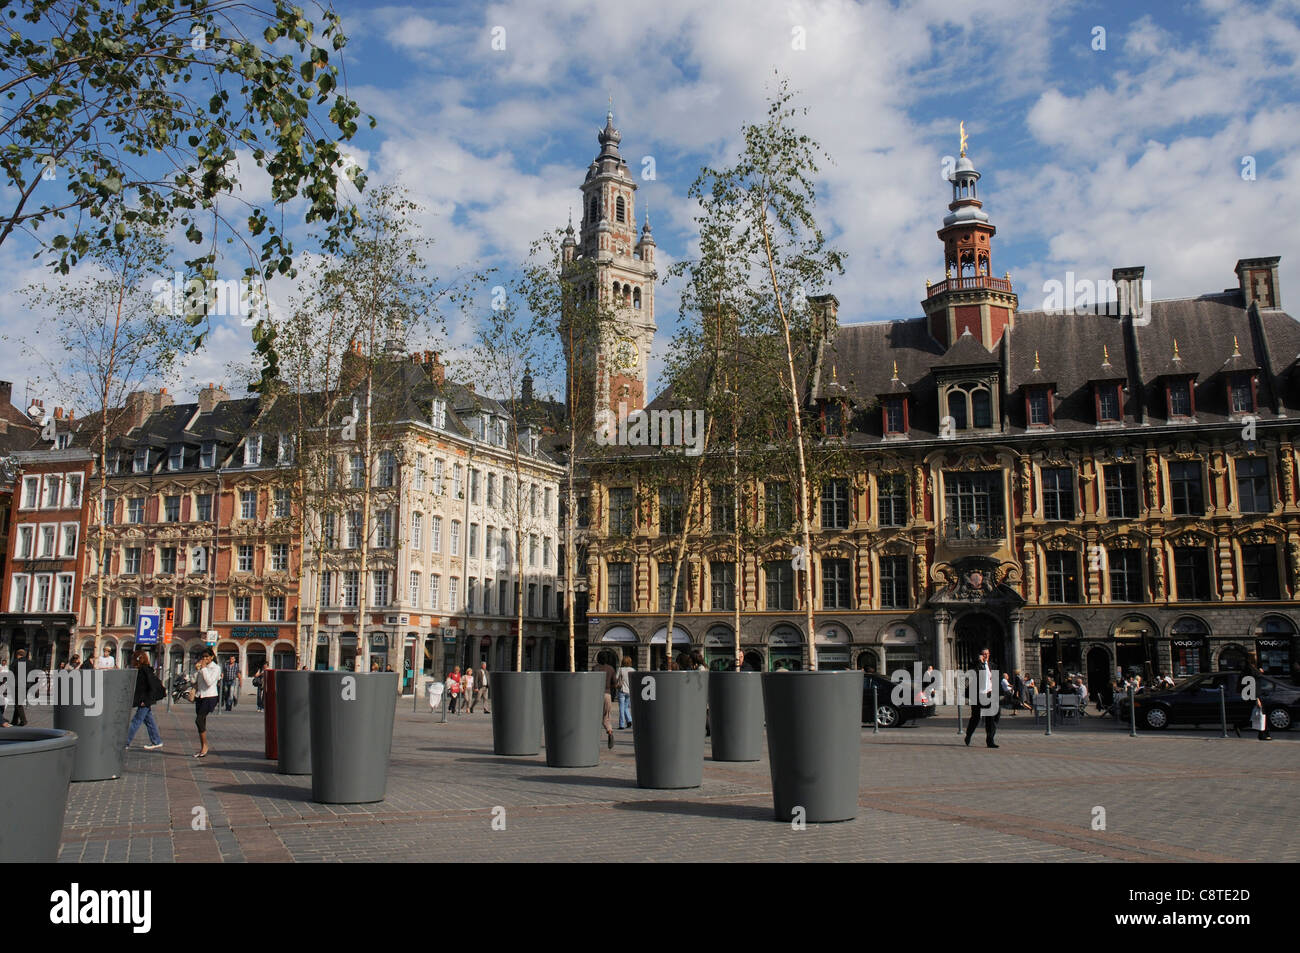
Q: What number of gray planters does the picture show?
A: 9